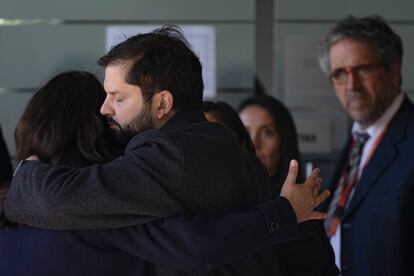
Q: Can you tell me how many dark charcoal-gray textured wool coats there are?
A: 1